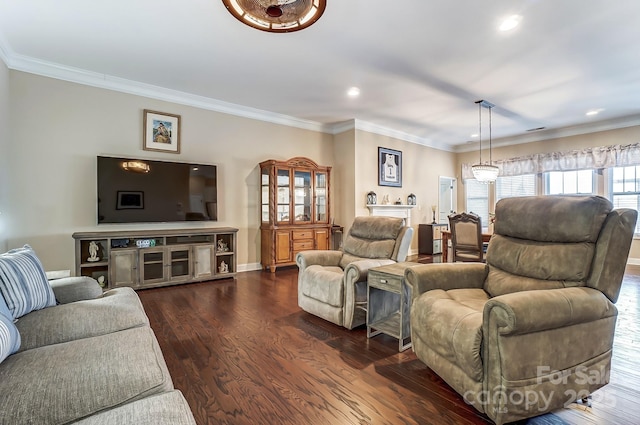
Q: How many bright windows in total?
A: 4